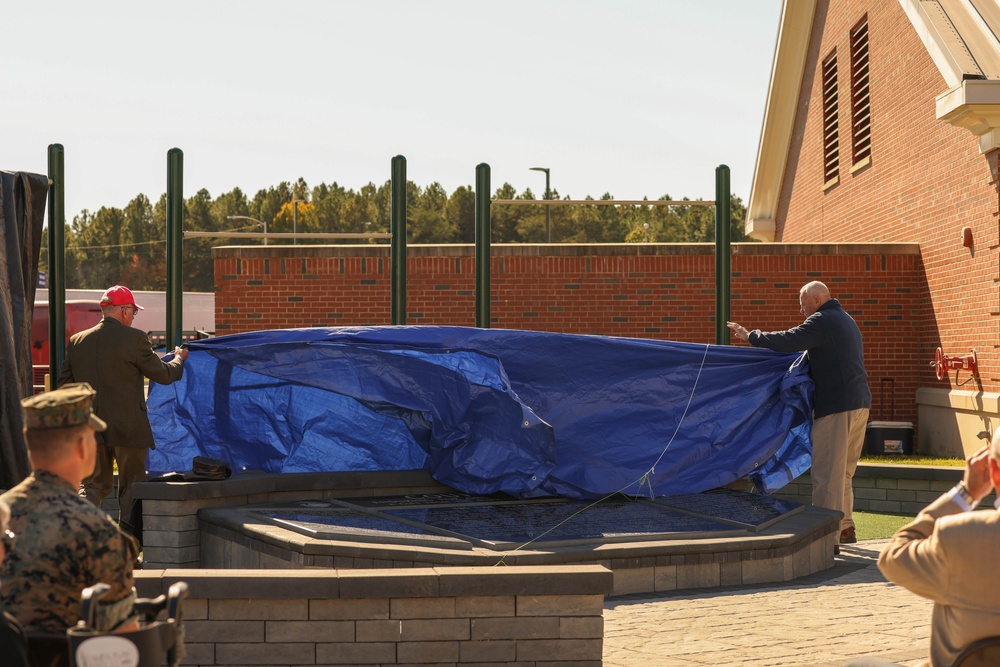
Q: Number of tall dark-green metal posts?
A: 5